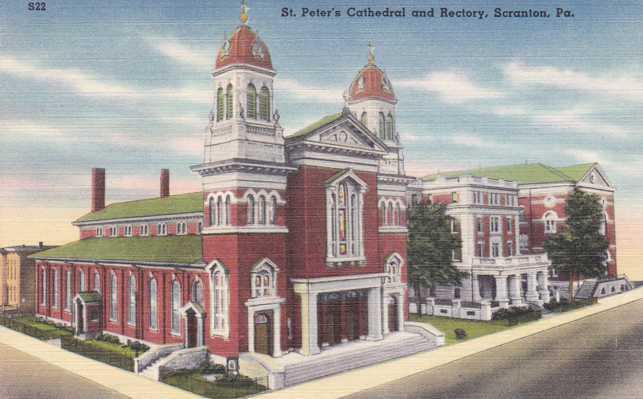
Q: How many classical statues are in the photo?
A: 0